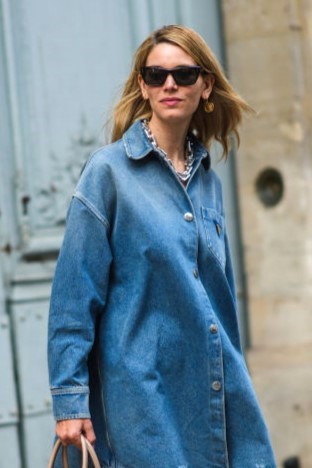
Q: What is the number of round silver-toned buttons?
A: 4